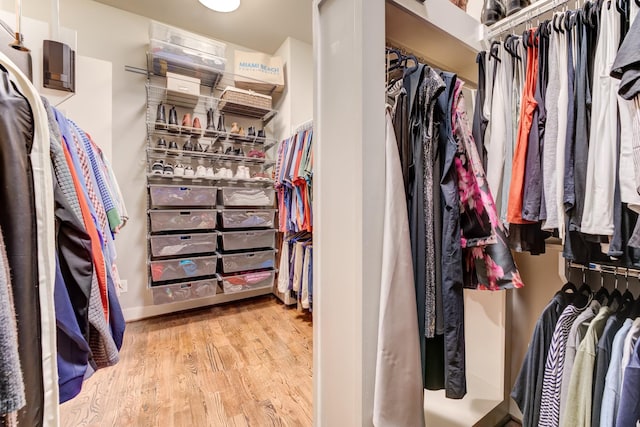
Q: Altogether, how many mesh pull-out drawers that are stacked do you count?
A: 10